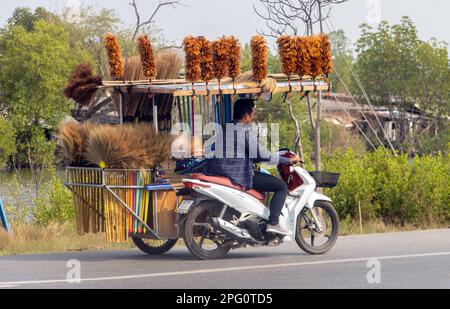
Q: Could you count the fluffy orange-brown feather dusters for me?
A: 11